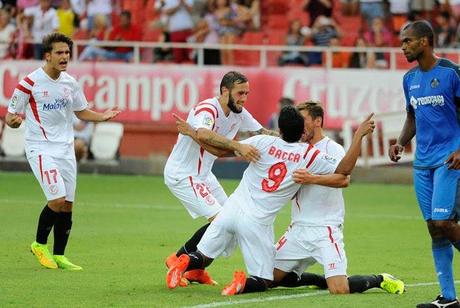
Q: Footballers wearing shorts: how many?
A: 5